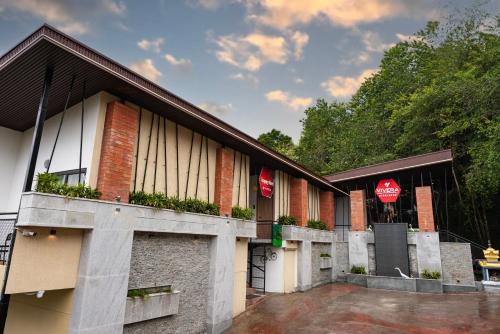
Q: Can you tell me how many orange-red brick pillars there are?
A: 6